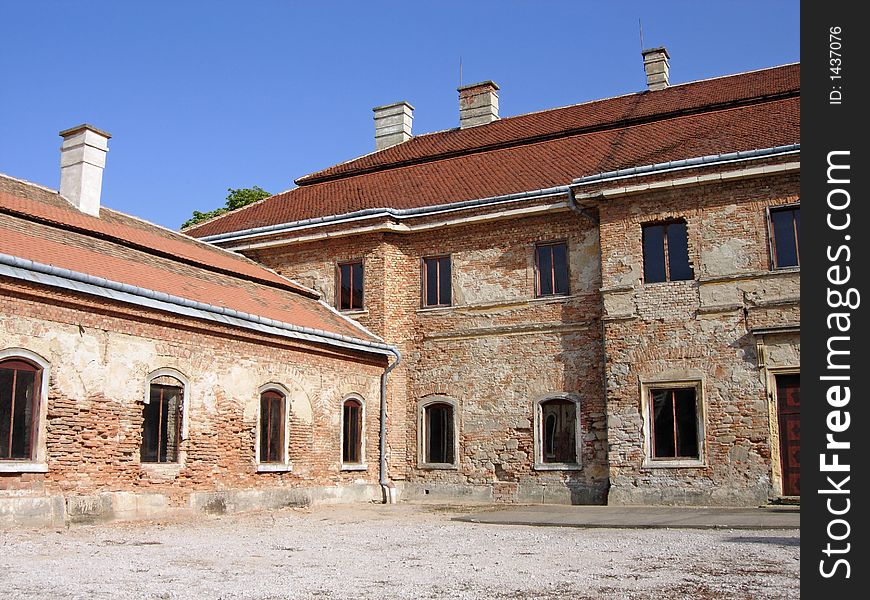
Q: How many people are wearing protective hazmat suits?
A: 0